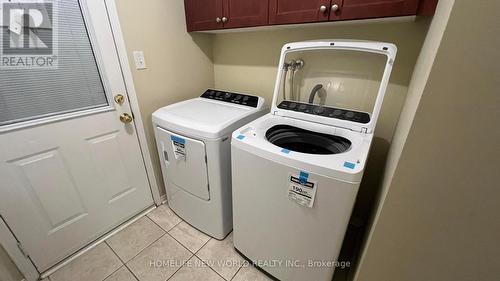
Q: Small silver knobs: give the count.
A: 4